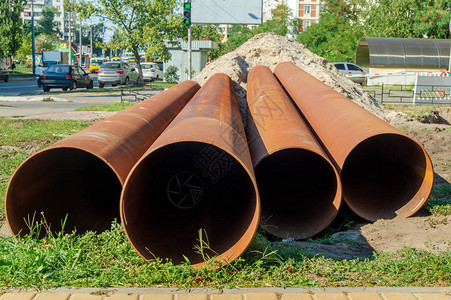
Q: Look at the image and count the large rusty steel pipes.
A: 4